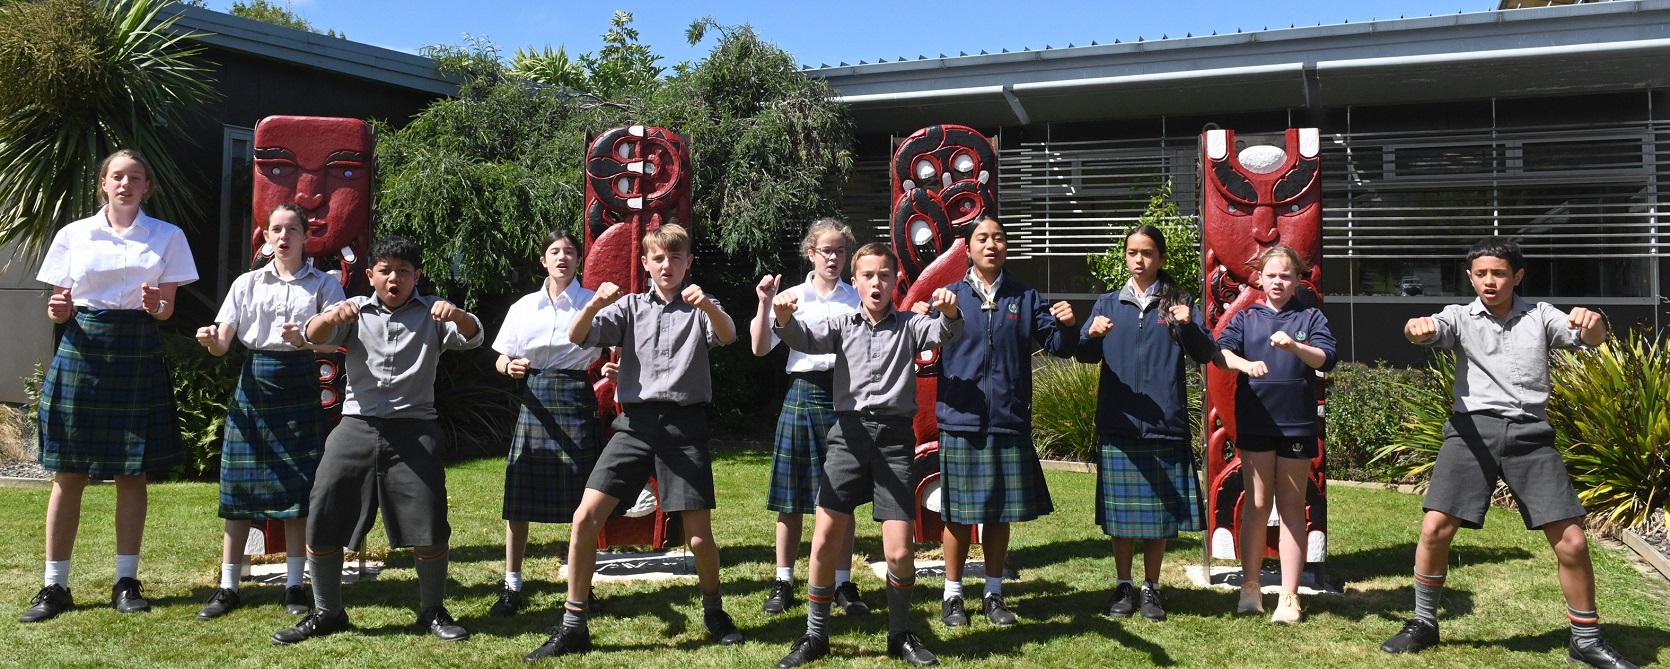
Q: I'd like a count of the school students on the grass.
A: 11